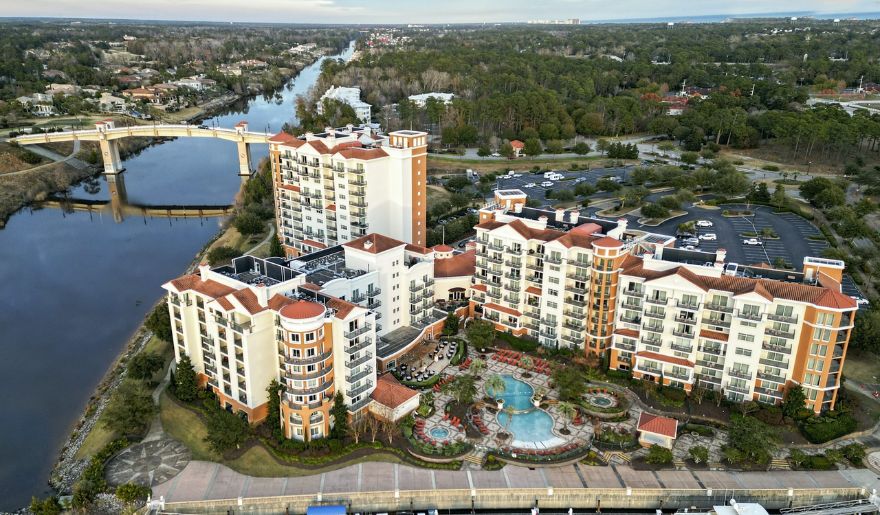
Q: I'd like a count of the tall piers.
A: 2